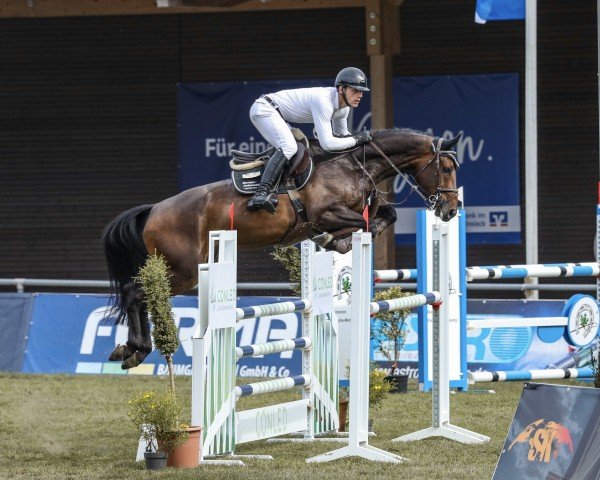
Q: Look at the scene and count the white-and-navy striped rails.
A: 4